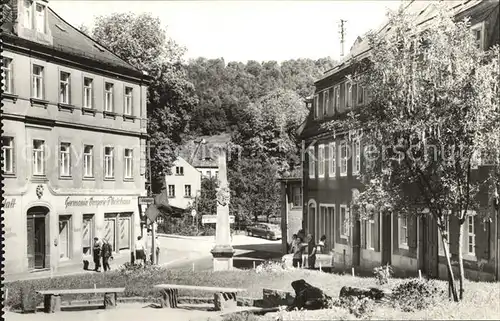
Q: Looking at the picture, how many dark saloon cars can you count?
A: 1